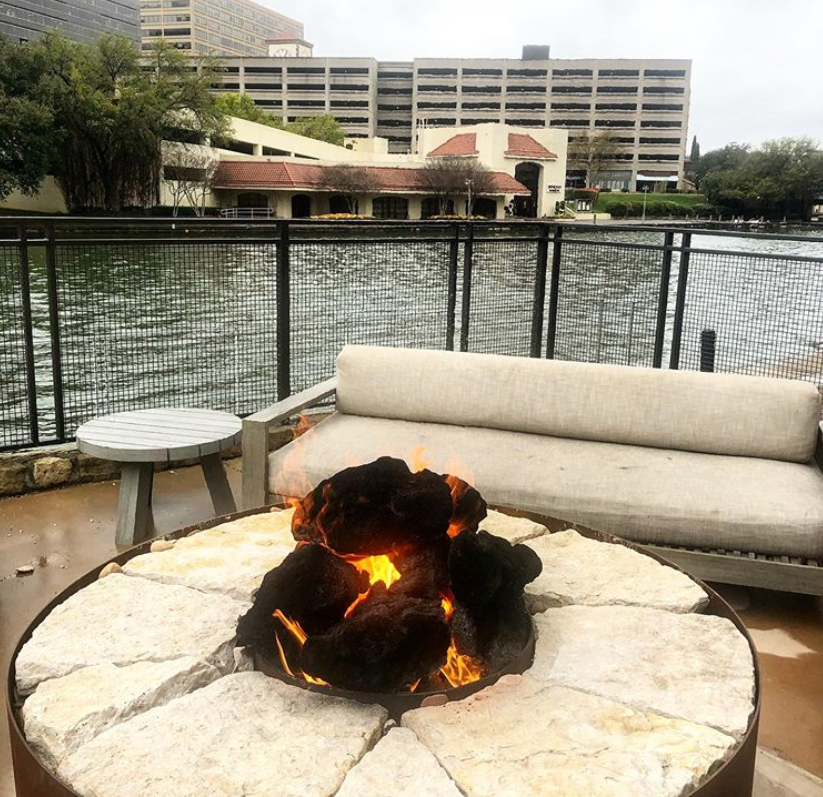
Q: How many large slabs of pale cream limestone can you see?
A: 9